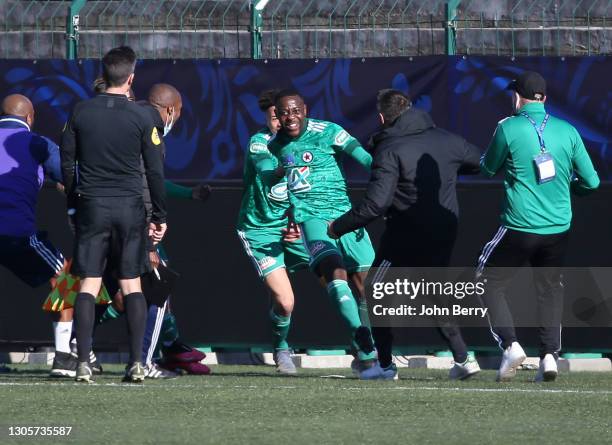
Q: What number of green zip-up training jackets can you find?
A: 1